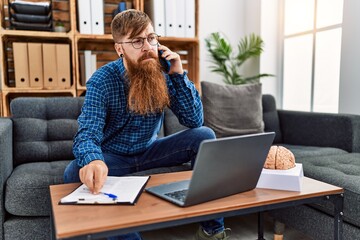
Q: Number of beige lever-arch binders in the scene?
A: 4